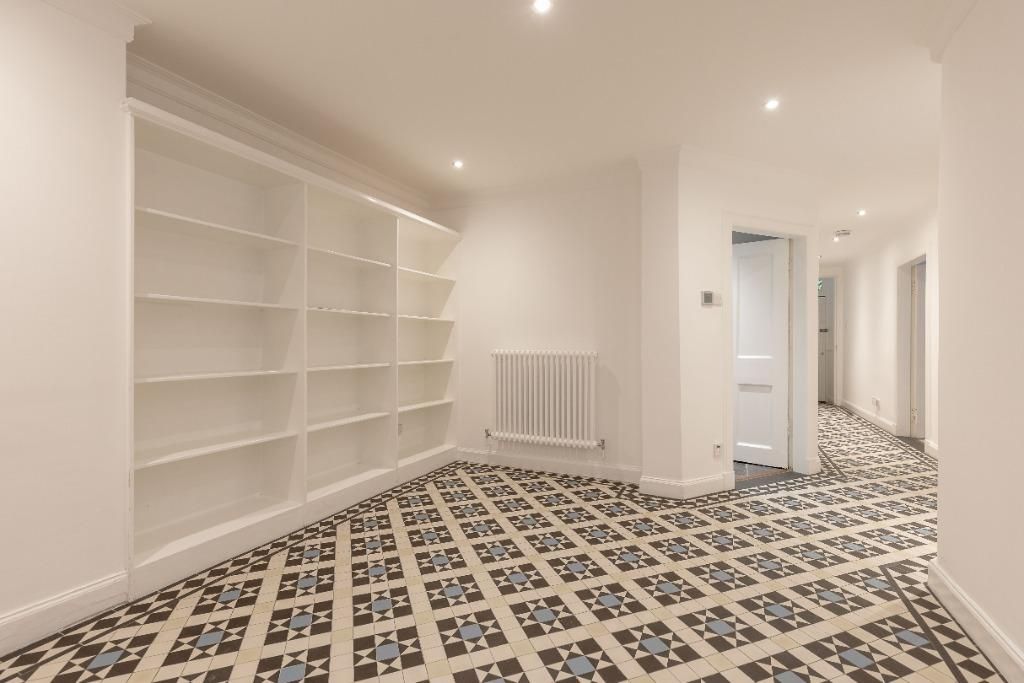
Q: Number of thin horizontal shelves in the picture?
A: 12